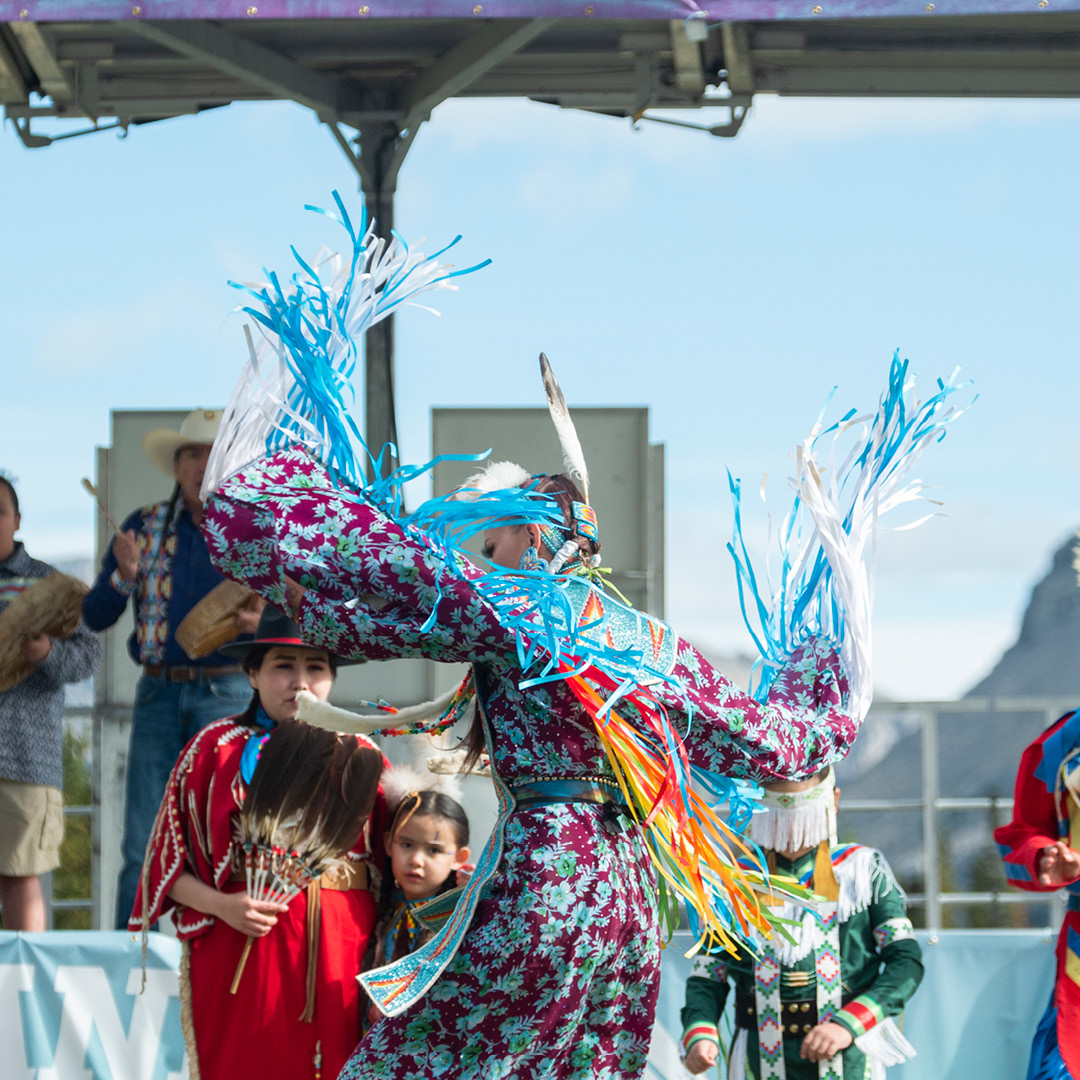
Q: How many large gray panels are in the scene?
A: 2